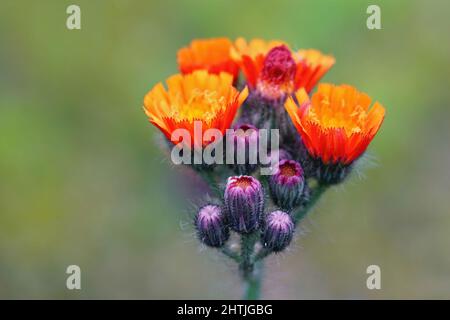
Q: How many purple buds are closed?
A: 2